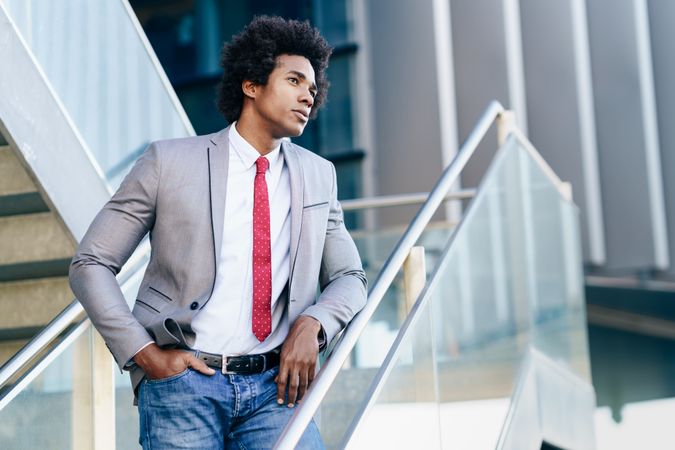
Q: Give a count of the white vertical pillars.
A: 4